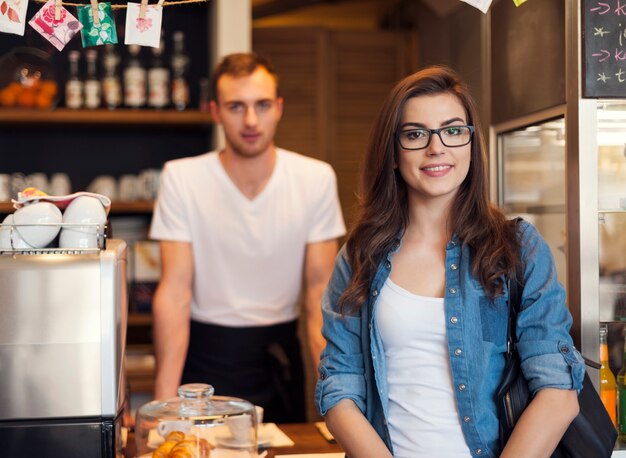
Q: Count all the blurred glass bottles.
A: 6